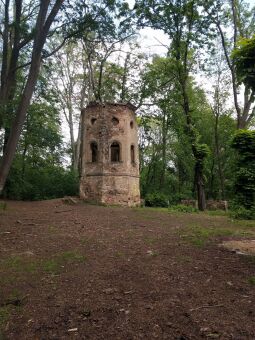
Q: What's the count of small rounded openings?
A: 3